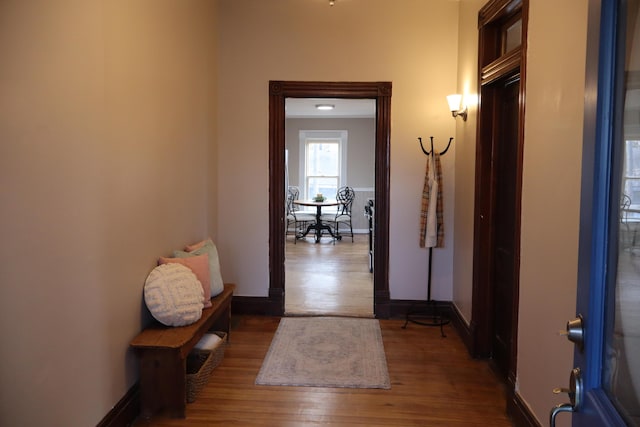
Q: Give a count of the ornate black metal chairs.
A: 2